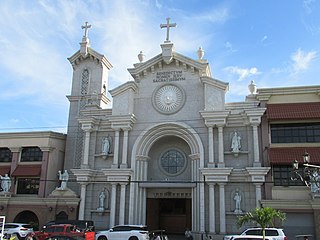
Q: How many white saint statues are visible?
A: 6